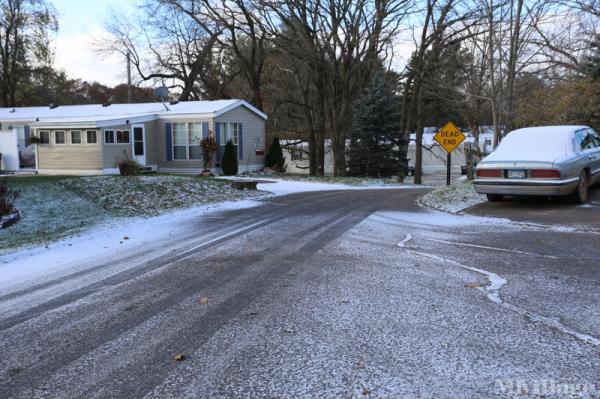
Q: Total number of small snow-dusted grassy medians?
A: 1